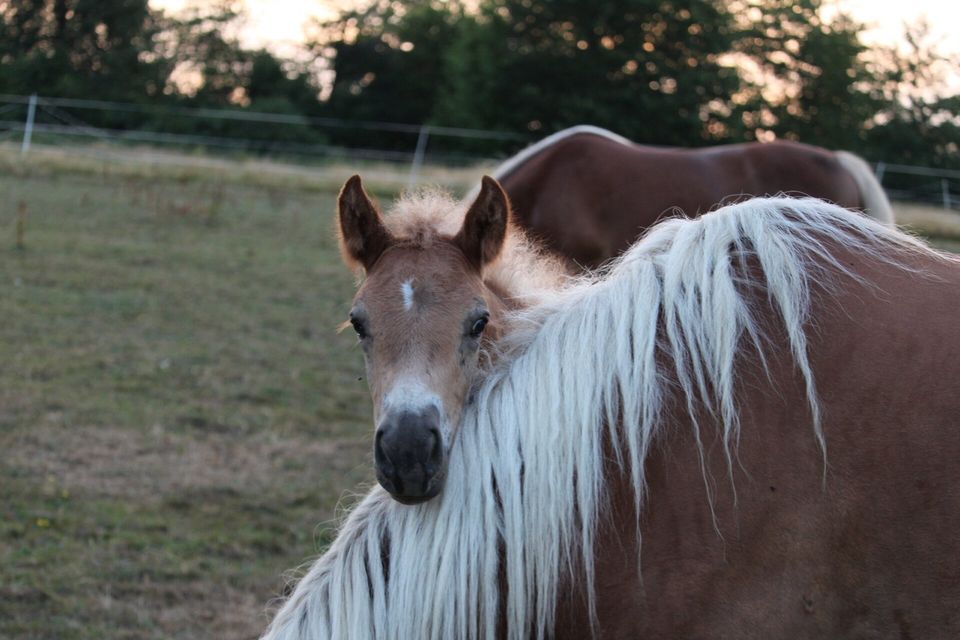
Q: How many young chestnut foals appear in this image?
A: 1